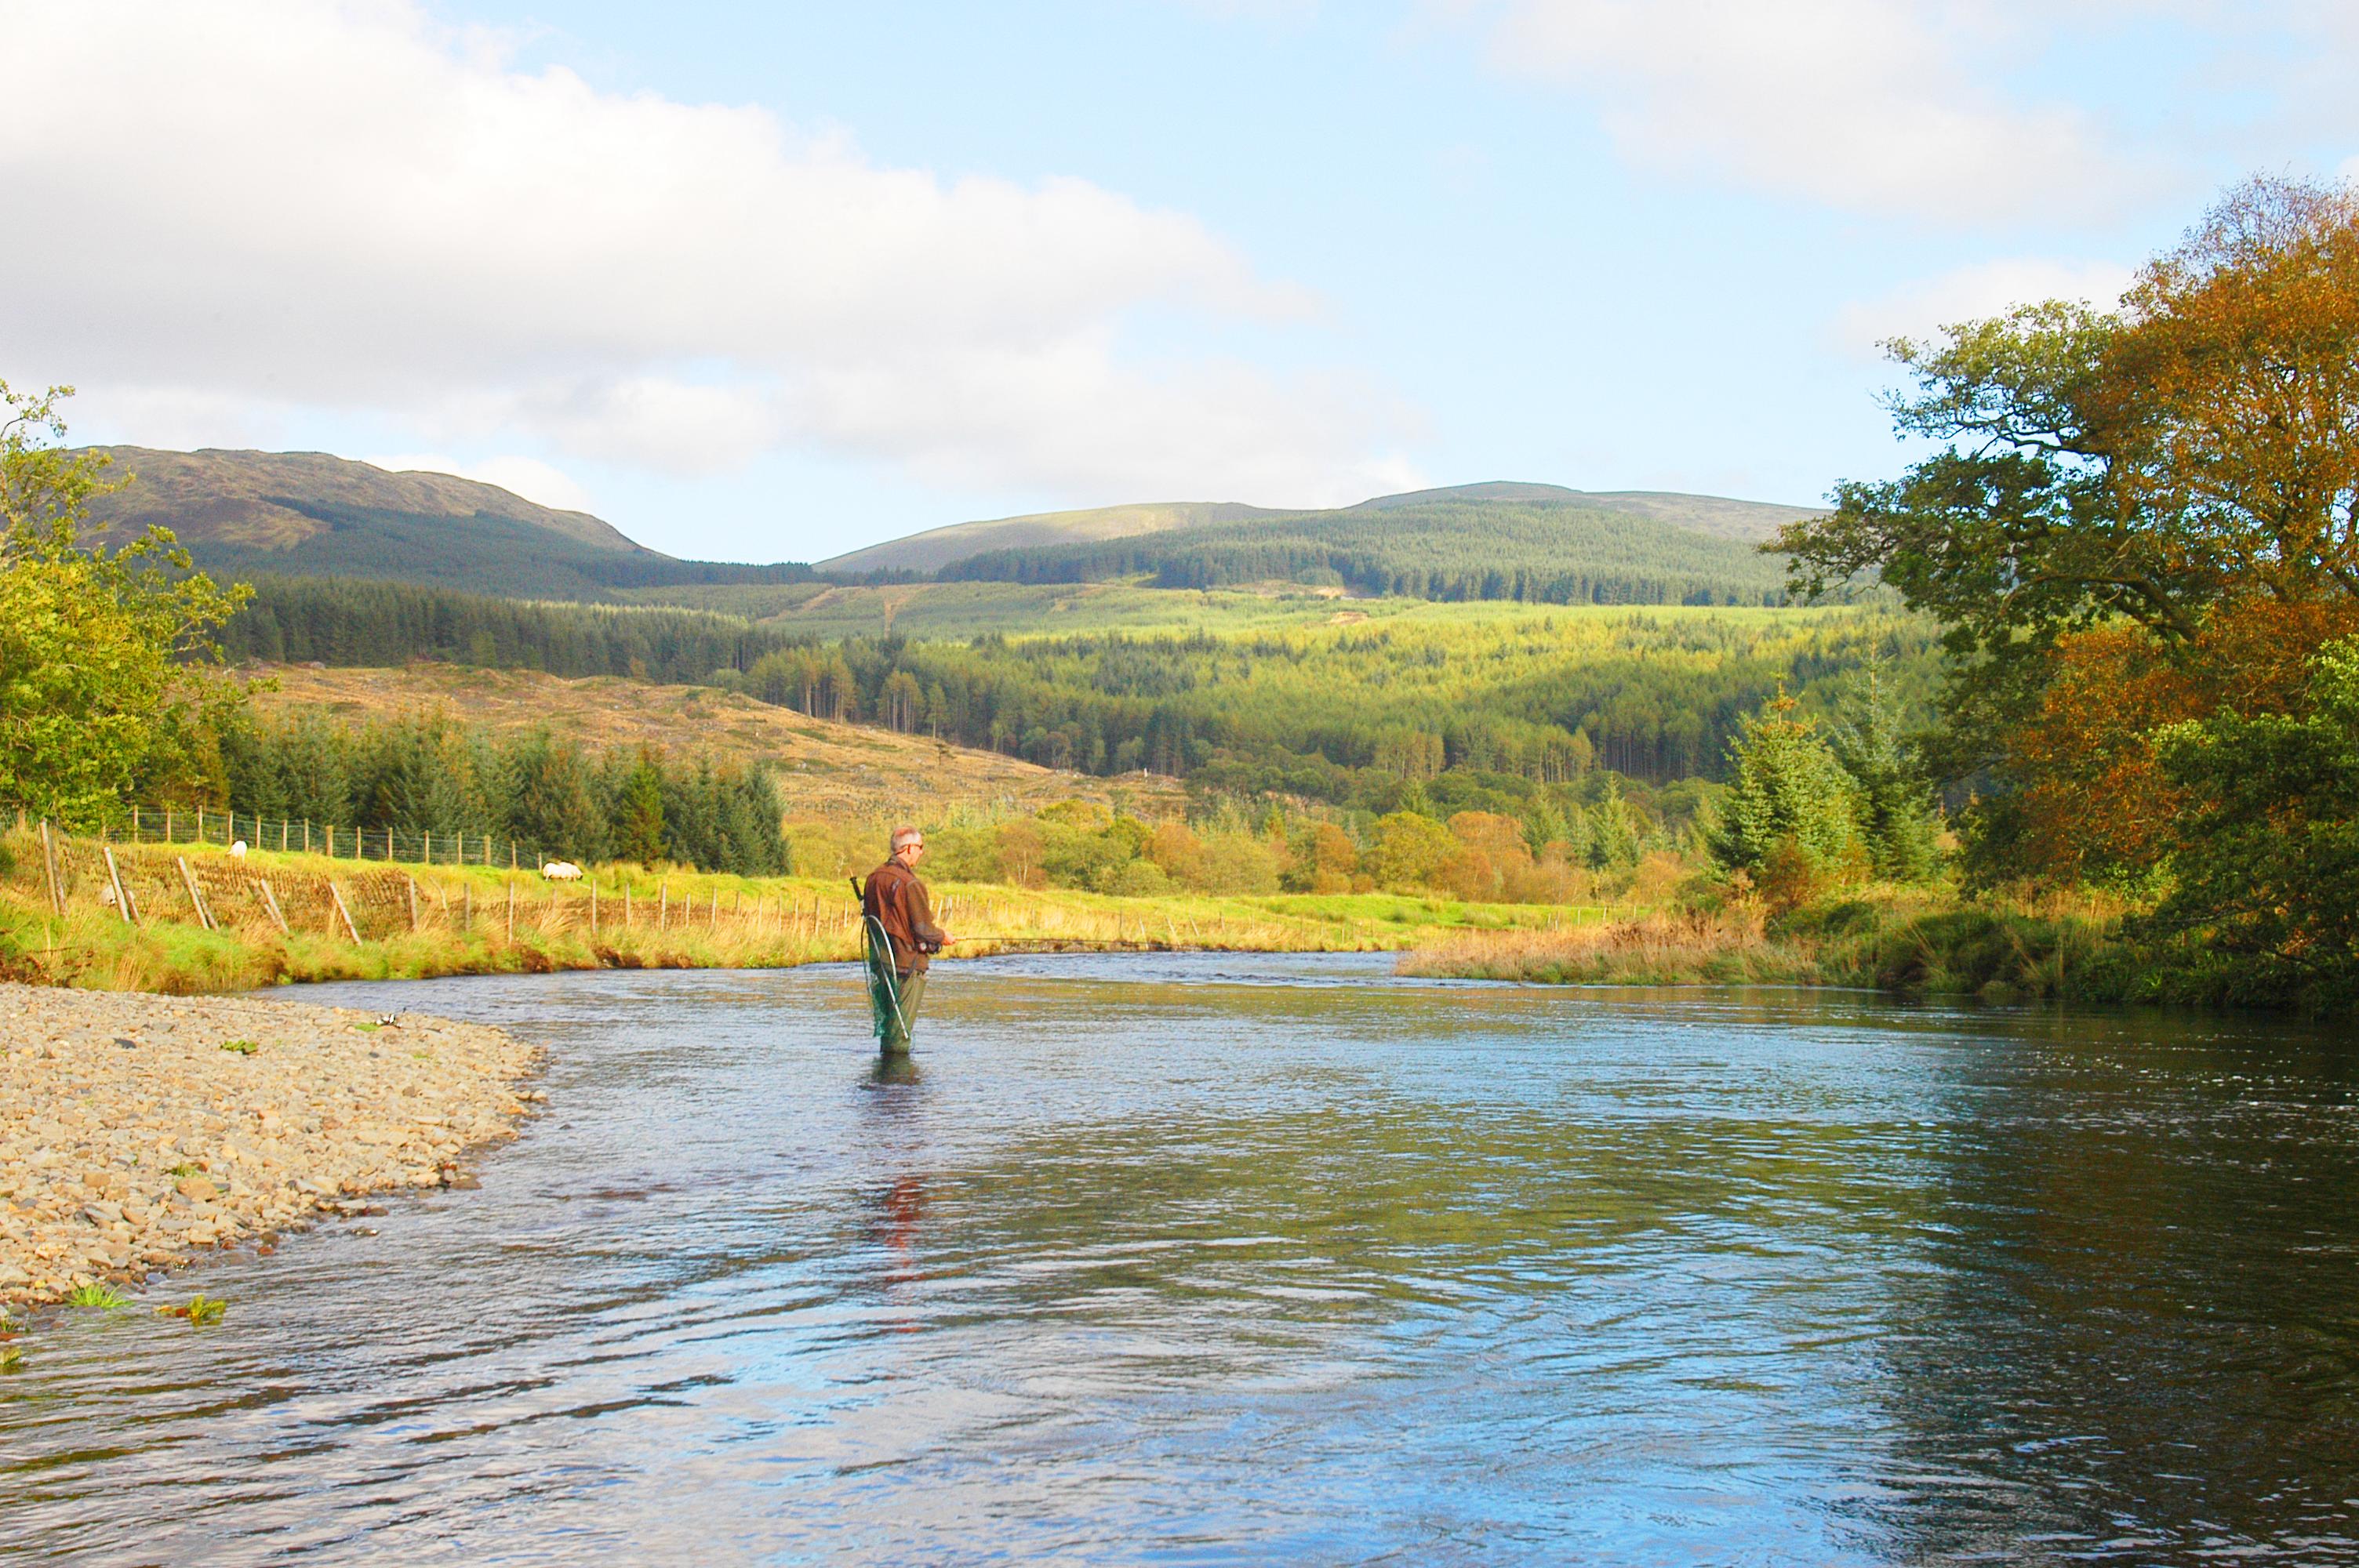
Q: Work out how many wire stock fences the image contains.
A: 2